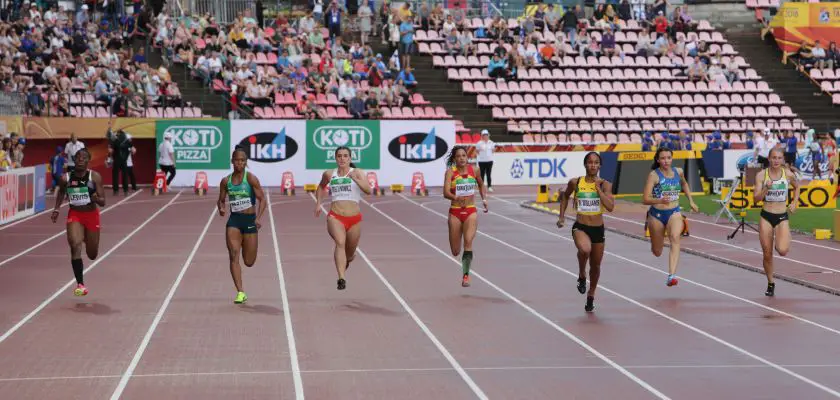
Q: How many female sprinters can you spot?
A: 7